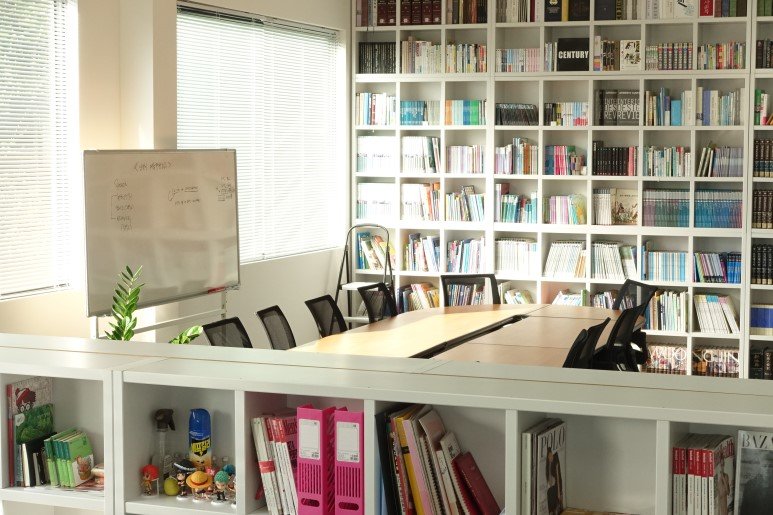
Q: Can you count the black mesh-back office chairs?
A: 9